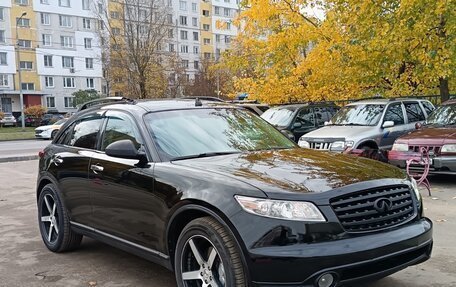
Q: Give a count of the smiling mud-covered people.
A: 0